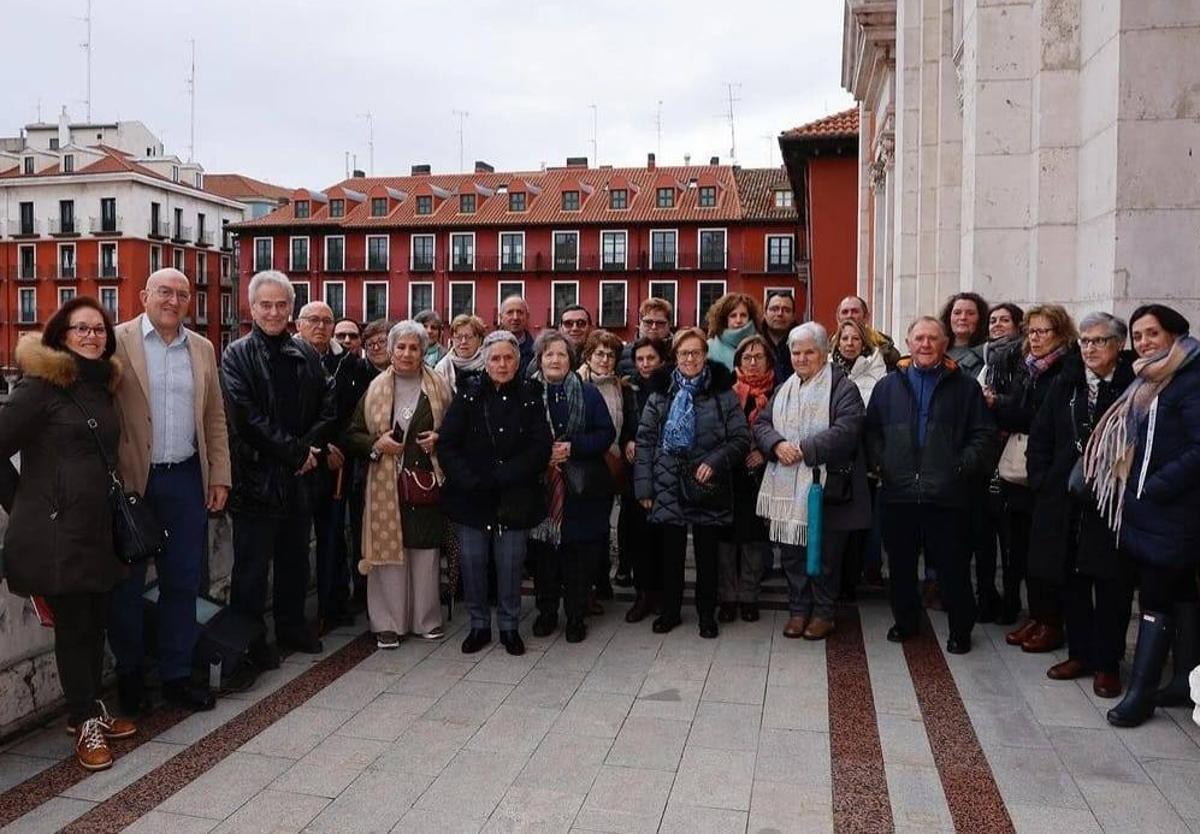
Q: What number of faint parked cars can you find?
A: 0